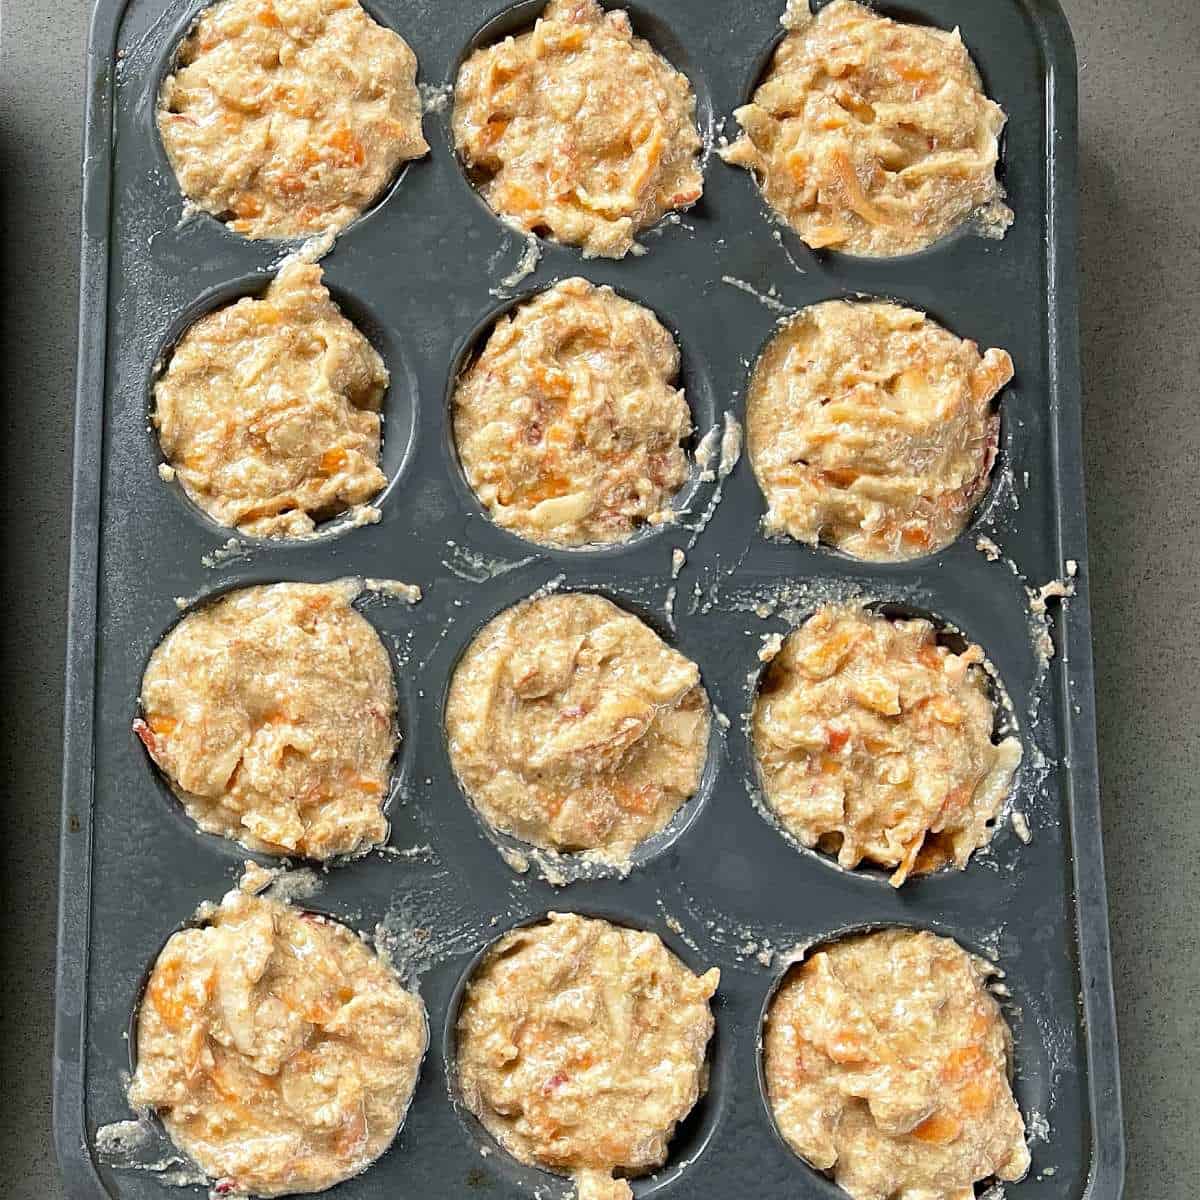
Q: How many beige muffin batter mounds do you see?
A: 12